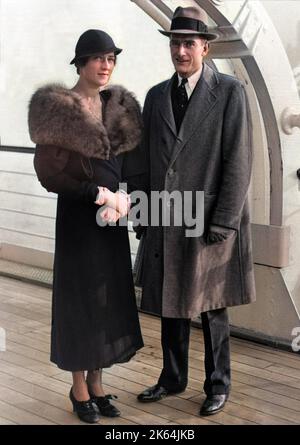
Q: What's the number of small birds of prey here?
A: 0